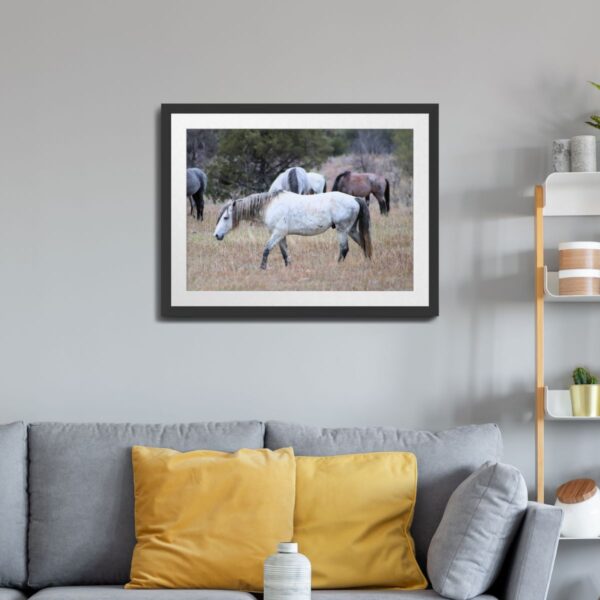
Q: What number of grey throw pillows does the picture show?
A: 1